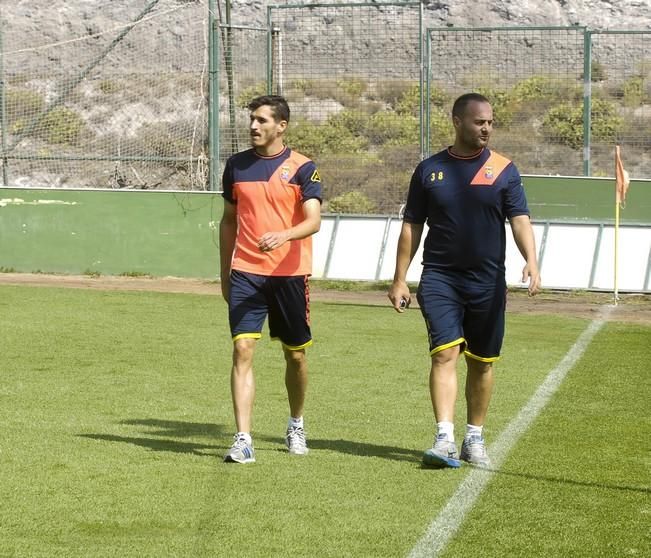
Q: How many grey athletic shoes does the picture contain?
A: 4